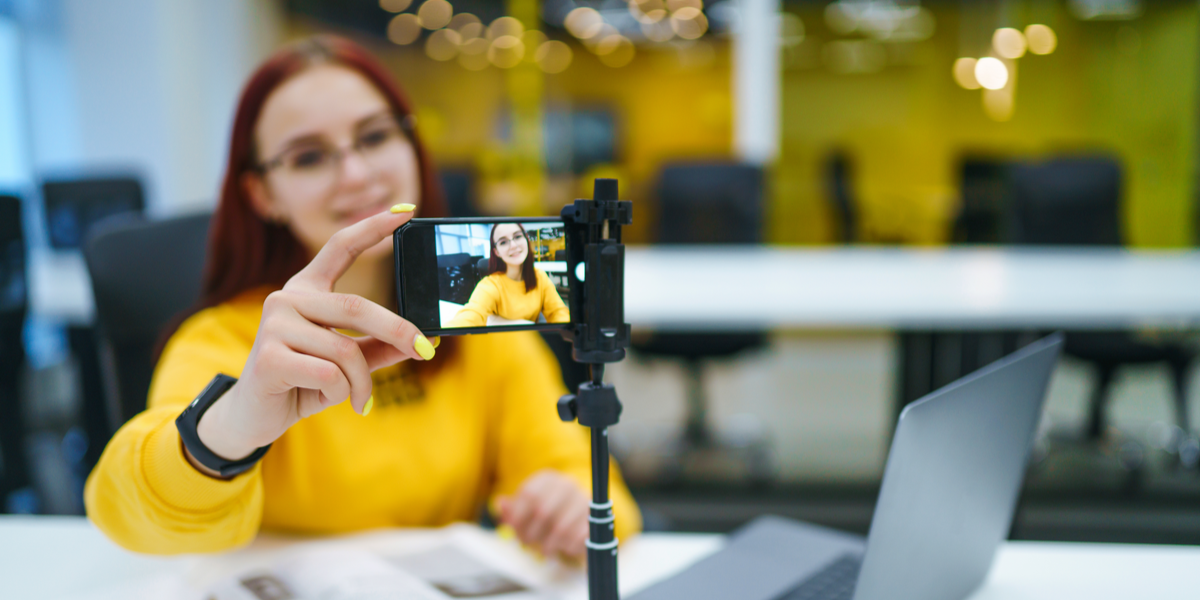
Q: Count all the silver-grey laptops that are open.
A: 1